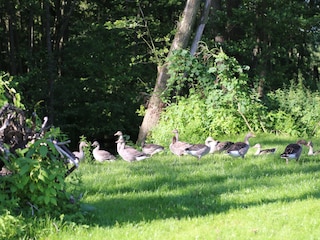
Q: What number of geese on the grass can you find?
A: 12